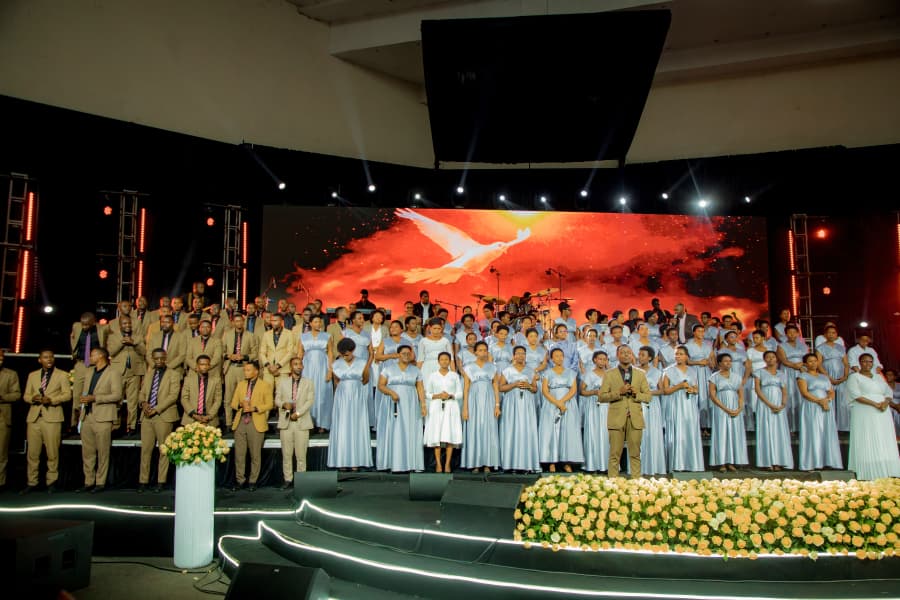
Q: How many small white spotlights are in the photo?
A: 14